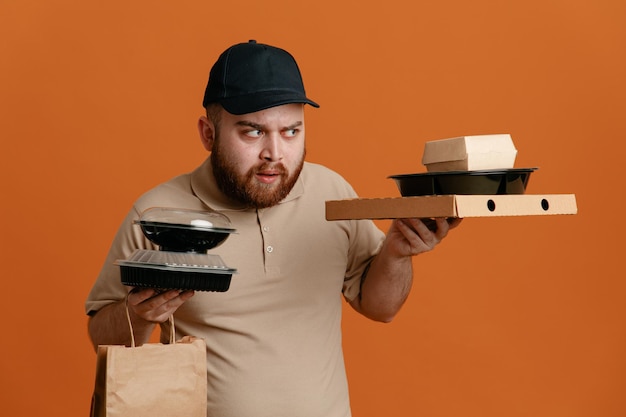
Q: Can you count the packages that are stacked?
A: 5